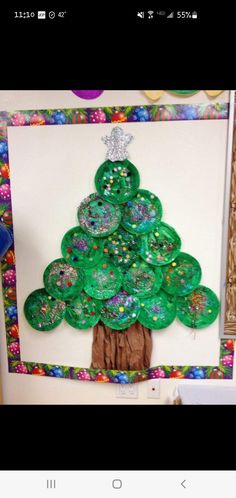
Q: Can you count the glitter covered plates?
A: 15